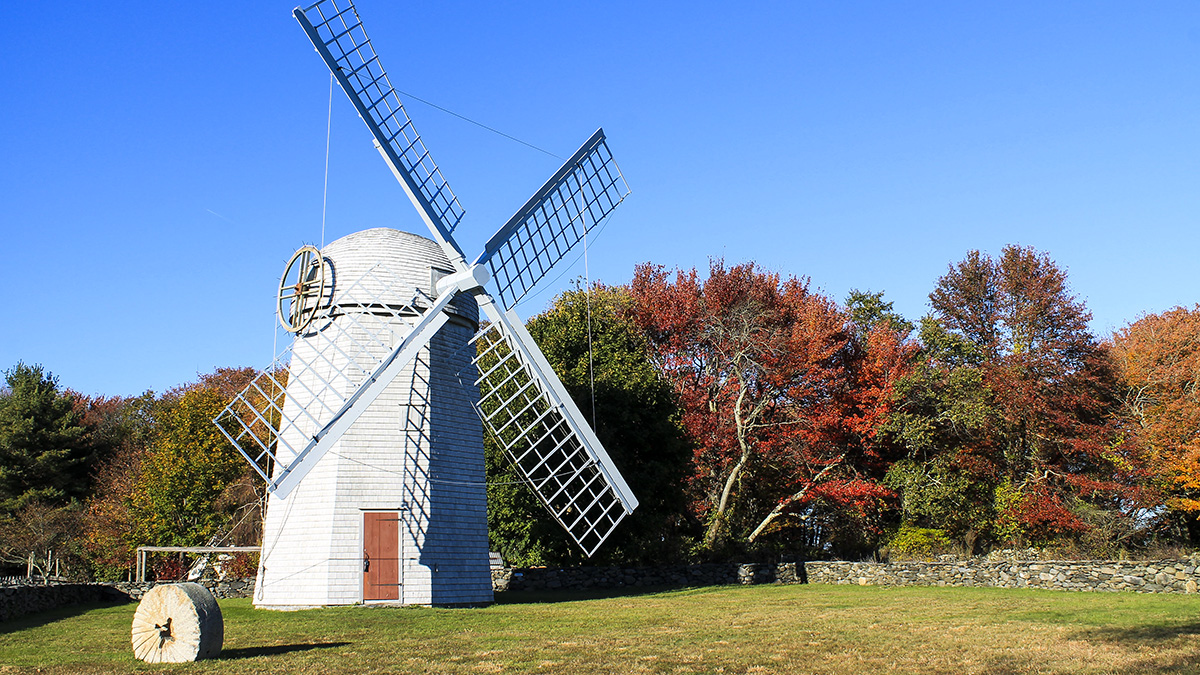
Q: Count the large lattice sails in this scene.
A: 4